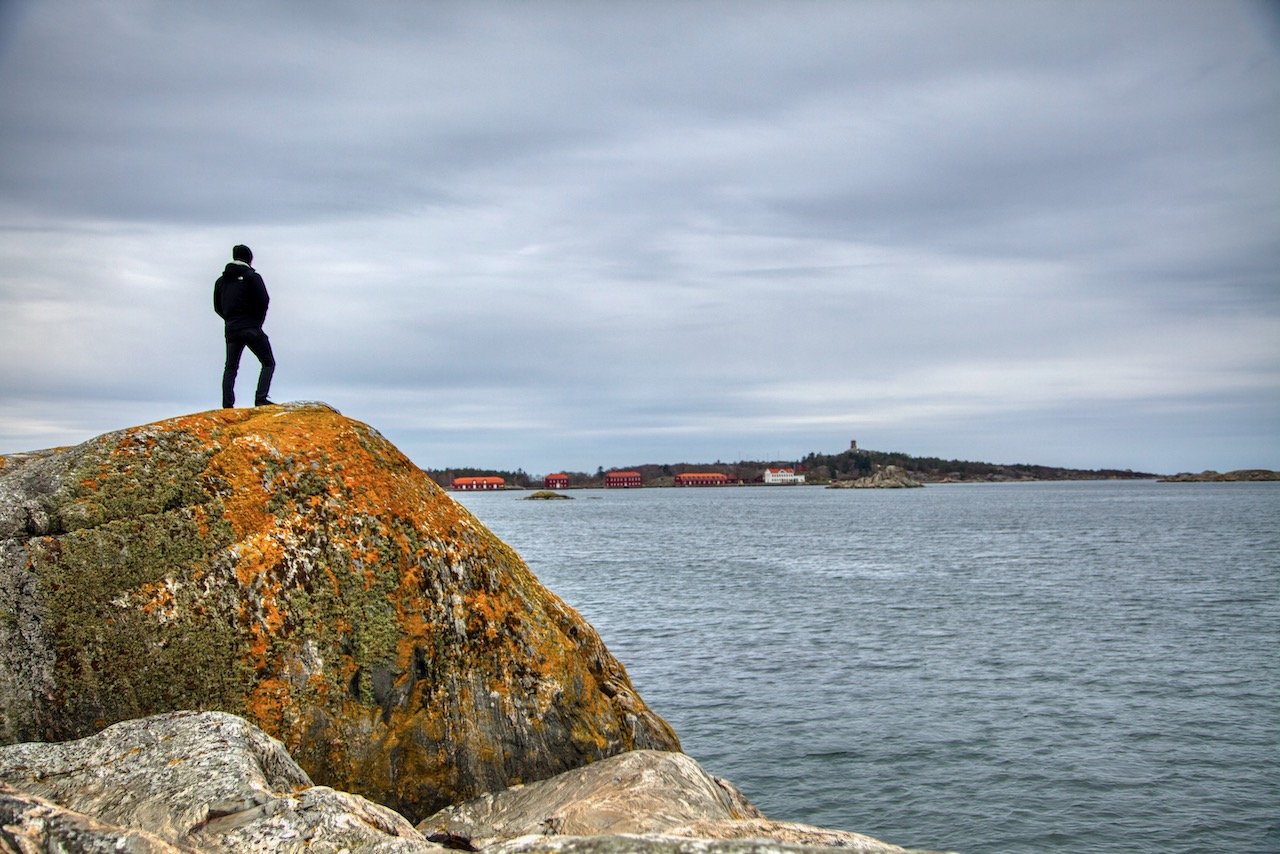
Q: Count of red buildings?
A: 4